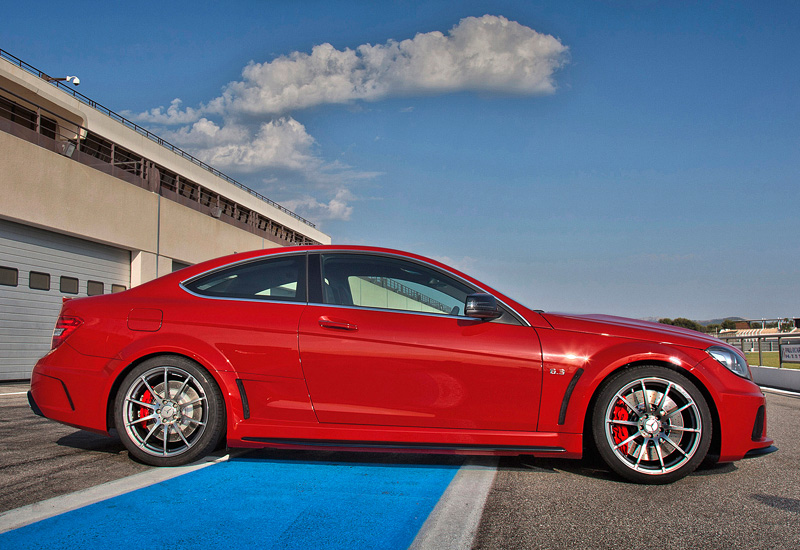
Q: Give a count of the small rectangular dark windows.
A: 5